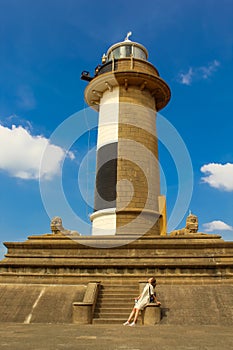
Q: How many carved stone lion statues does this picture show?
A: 2